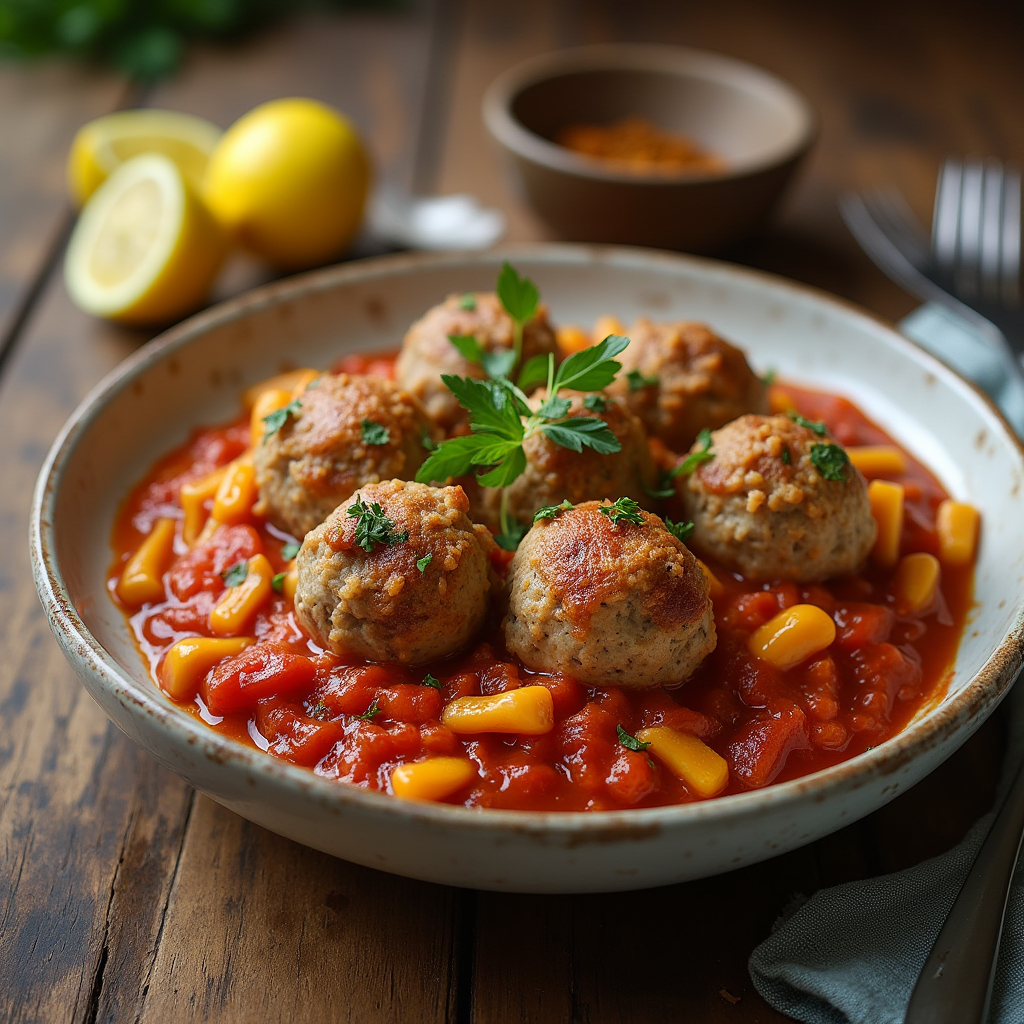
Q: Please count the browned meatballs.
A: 7